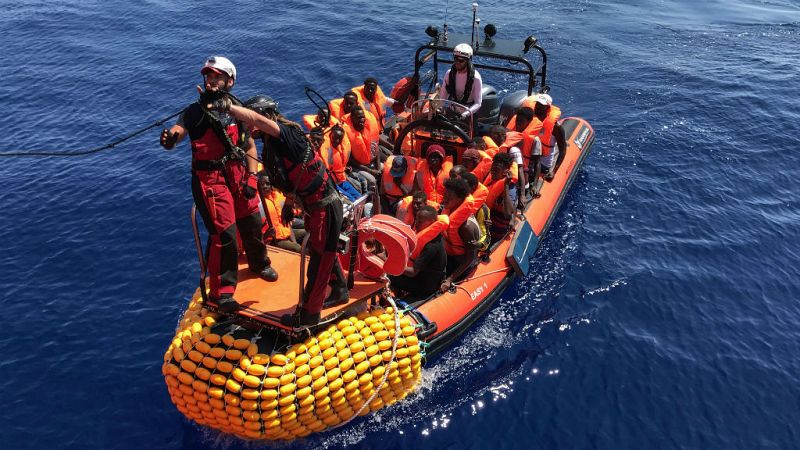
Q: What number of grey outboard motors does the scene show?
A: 2